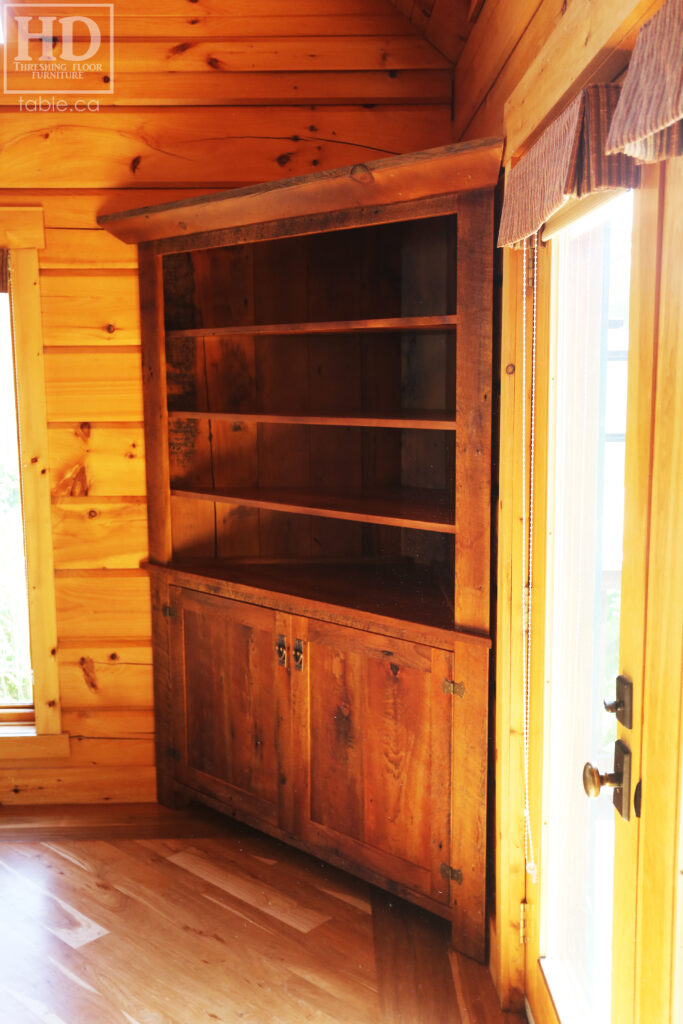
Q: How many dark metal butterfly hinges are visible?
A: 4